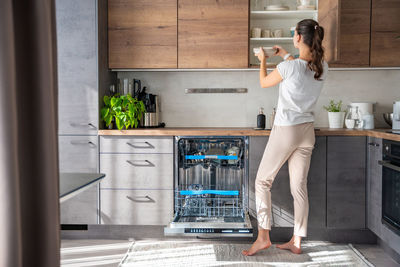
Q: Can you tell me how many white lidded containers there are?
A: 2